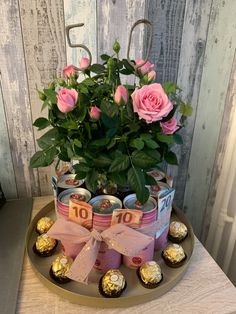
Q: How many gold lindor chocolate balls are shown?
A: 7